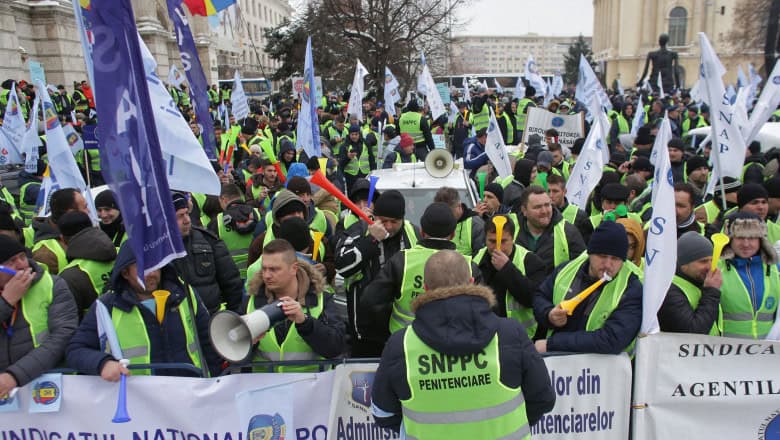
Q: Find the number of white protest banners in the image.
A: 4